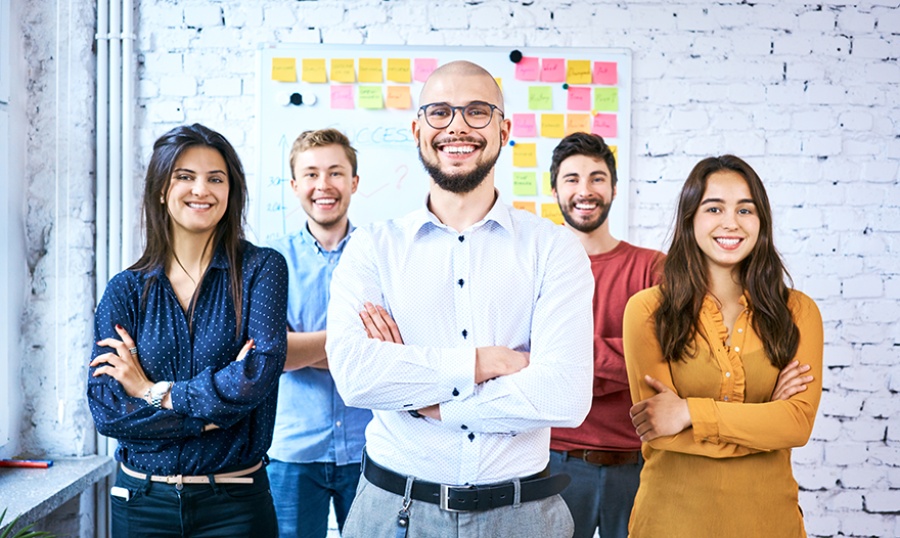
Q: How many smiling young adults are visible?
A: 5